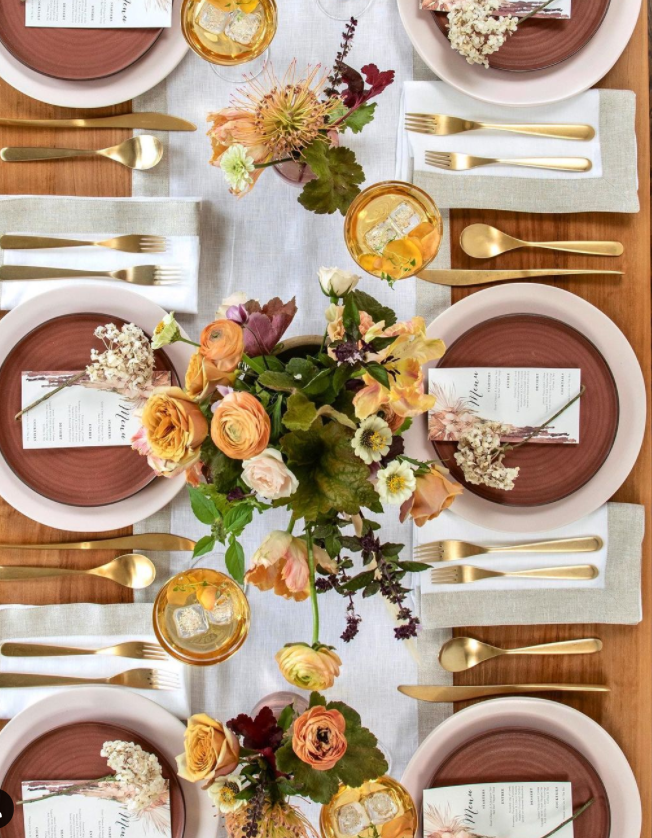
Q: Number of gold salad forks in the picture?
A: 4